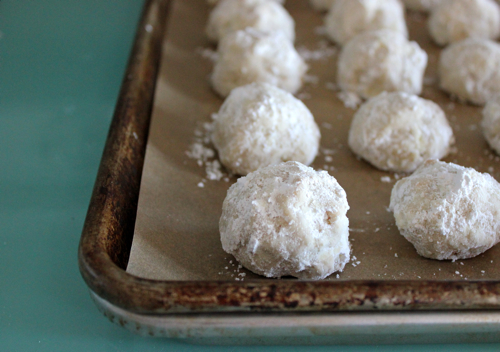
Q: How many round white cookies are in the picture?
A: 14